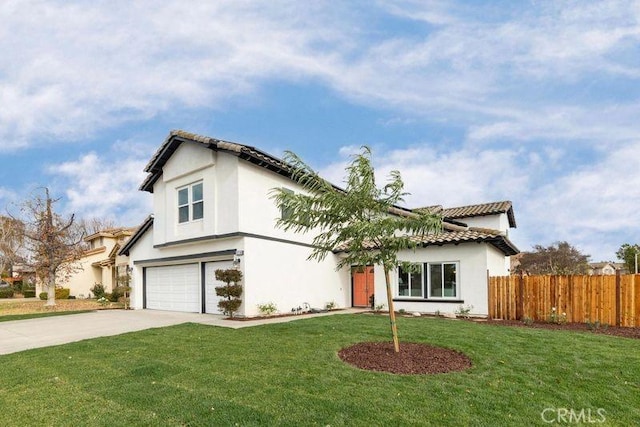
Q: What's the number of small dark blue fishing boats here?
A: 0